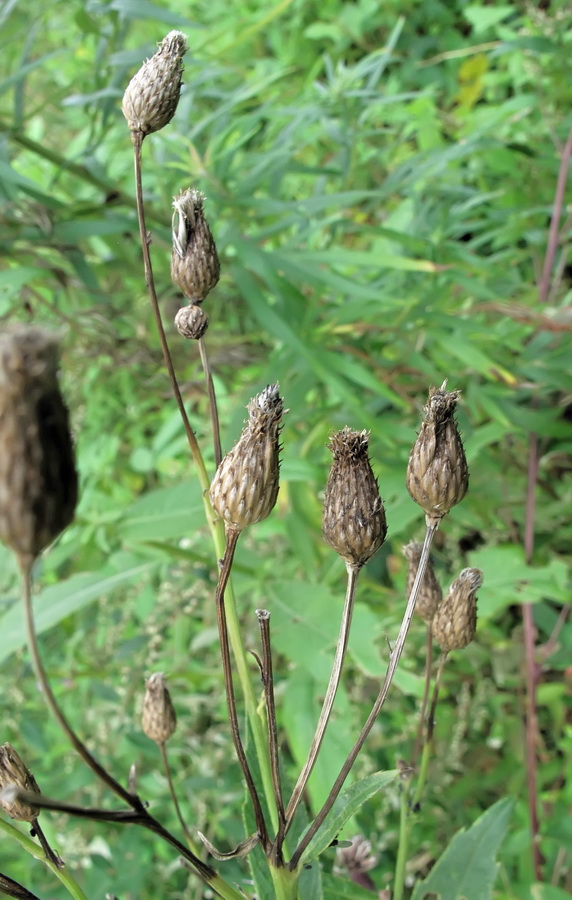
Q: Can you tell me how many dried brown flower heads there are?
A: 11